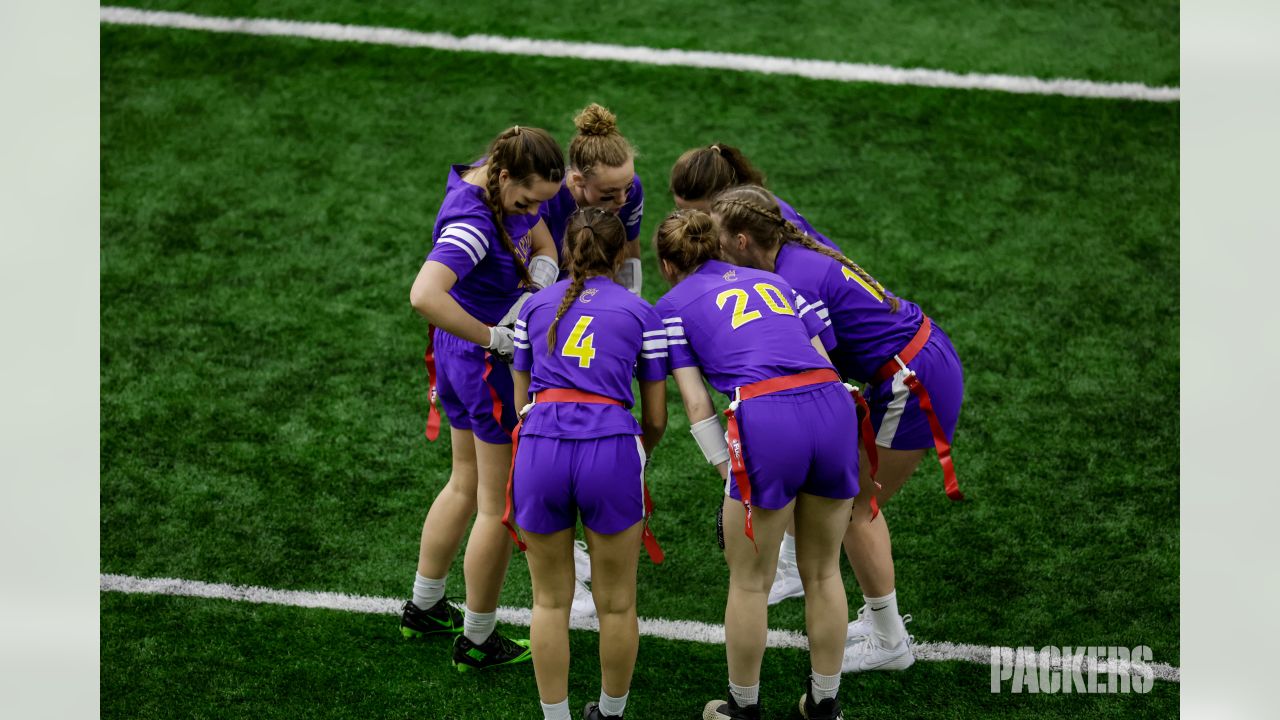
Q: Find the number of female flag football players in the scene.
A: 6